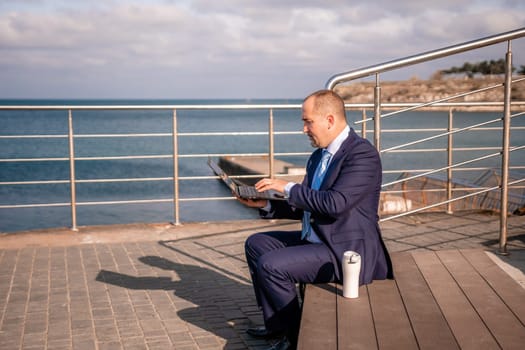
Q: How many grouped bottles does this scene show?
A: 0